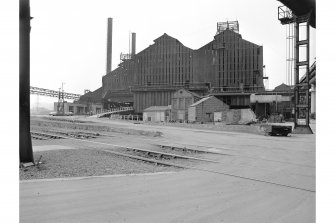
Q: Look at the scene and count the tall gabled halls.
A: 2